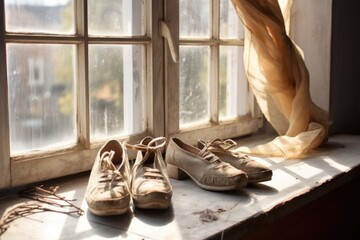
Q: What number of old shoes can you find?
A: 4